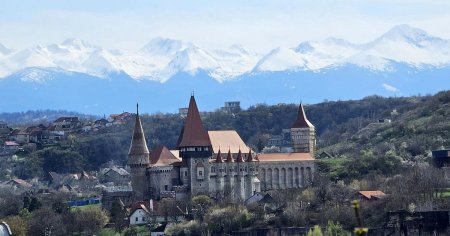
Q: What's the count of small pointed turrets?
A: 4